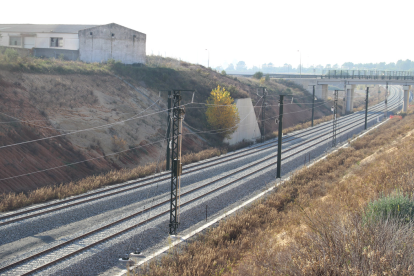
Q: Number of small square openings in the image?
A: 3